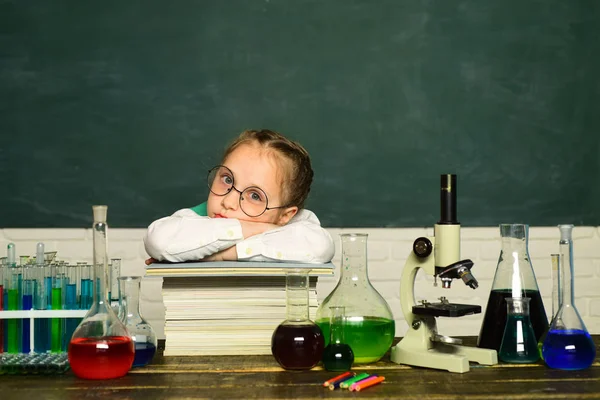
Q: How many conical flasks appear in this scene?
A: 2